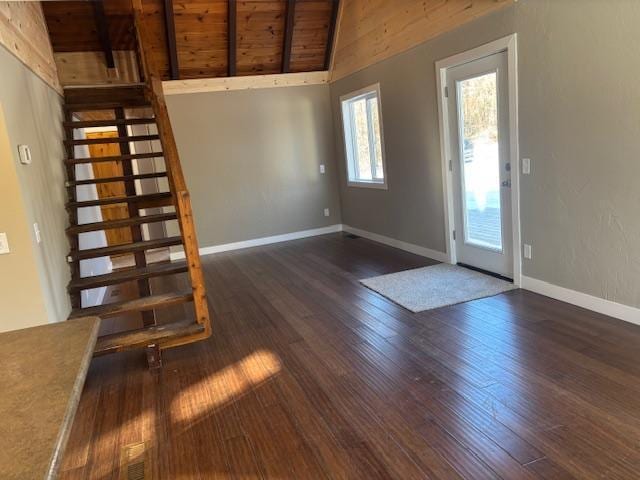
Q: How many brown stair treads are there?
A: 11